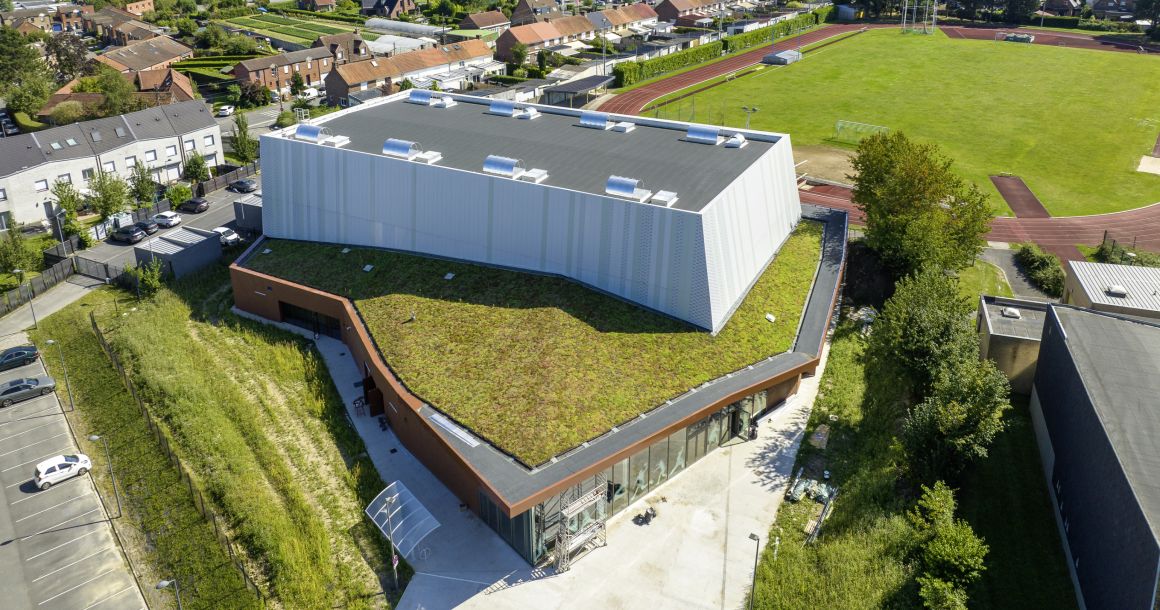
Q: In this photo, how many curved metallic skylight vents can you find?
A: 8